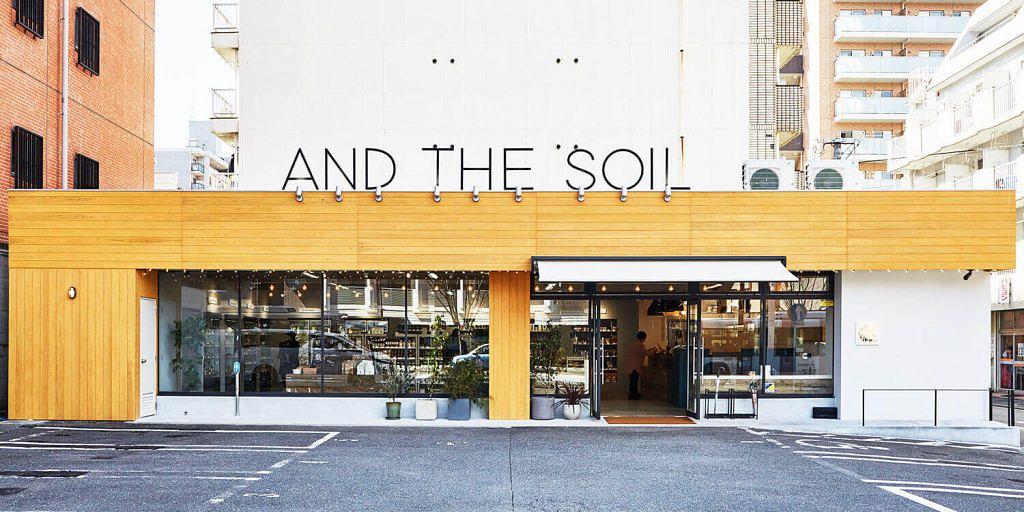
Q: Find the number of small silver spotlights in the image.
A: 9